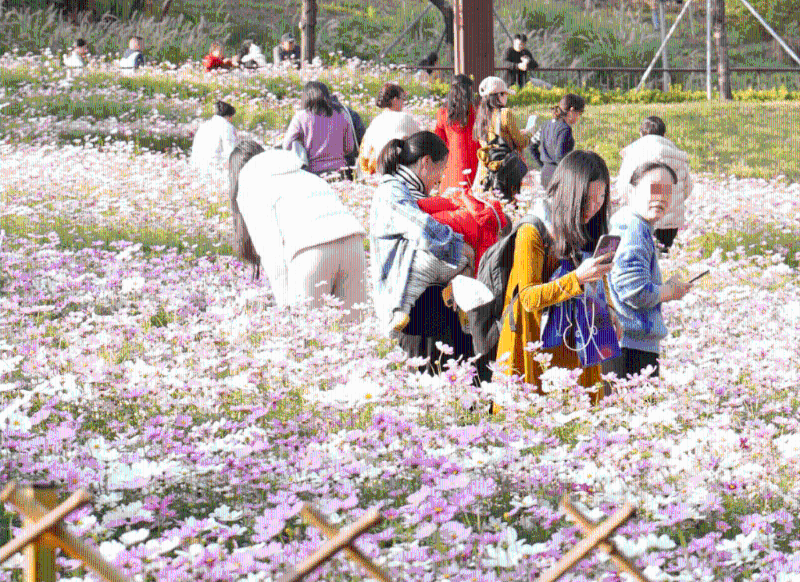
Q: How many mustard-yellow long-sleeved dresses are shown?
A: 1